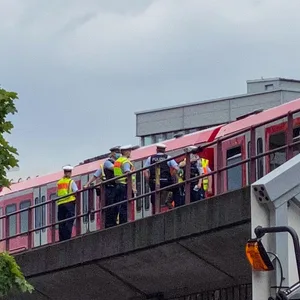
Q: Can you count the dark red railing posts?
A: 11